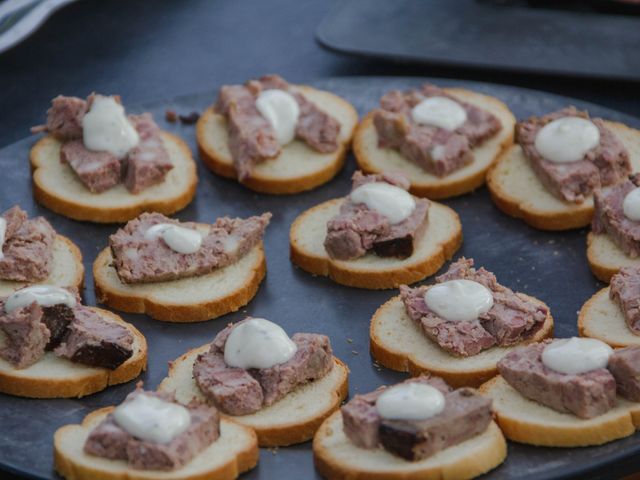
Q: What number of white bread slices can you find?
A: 15